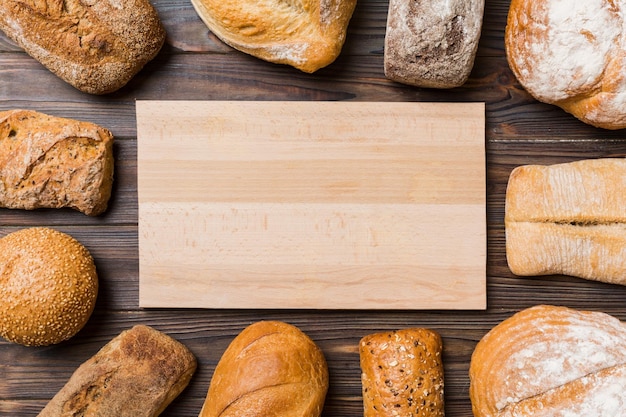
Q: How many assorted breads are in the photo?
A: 11